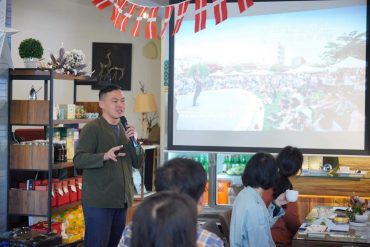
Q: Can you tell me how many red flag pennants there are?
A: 11